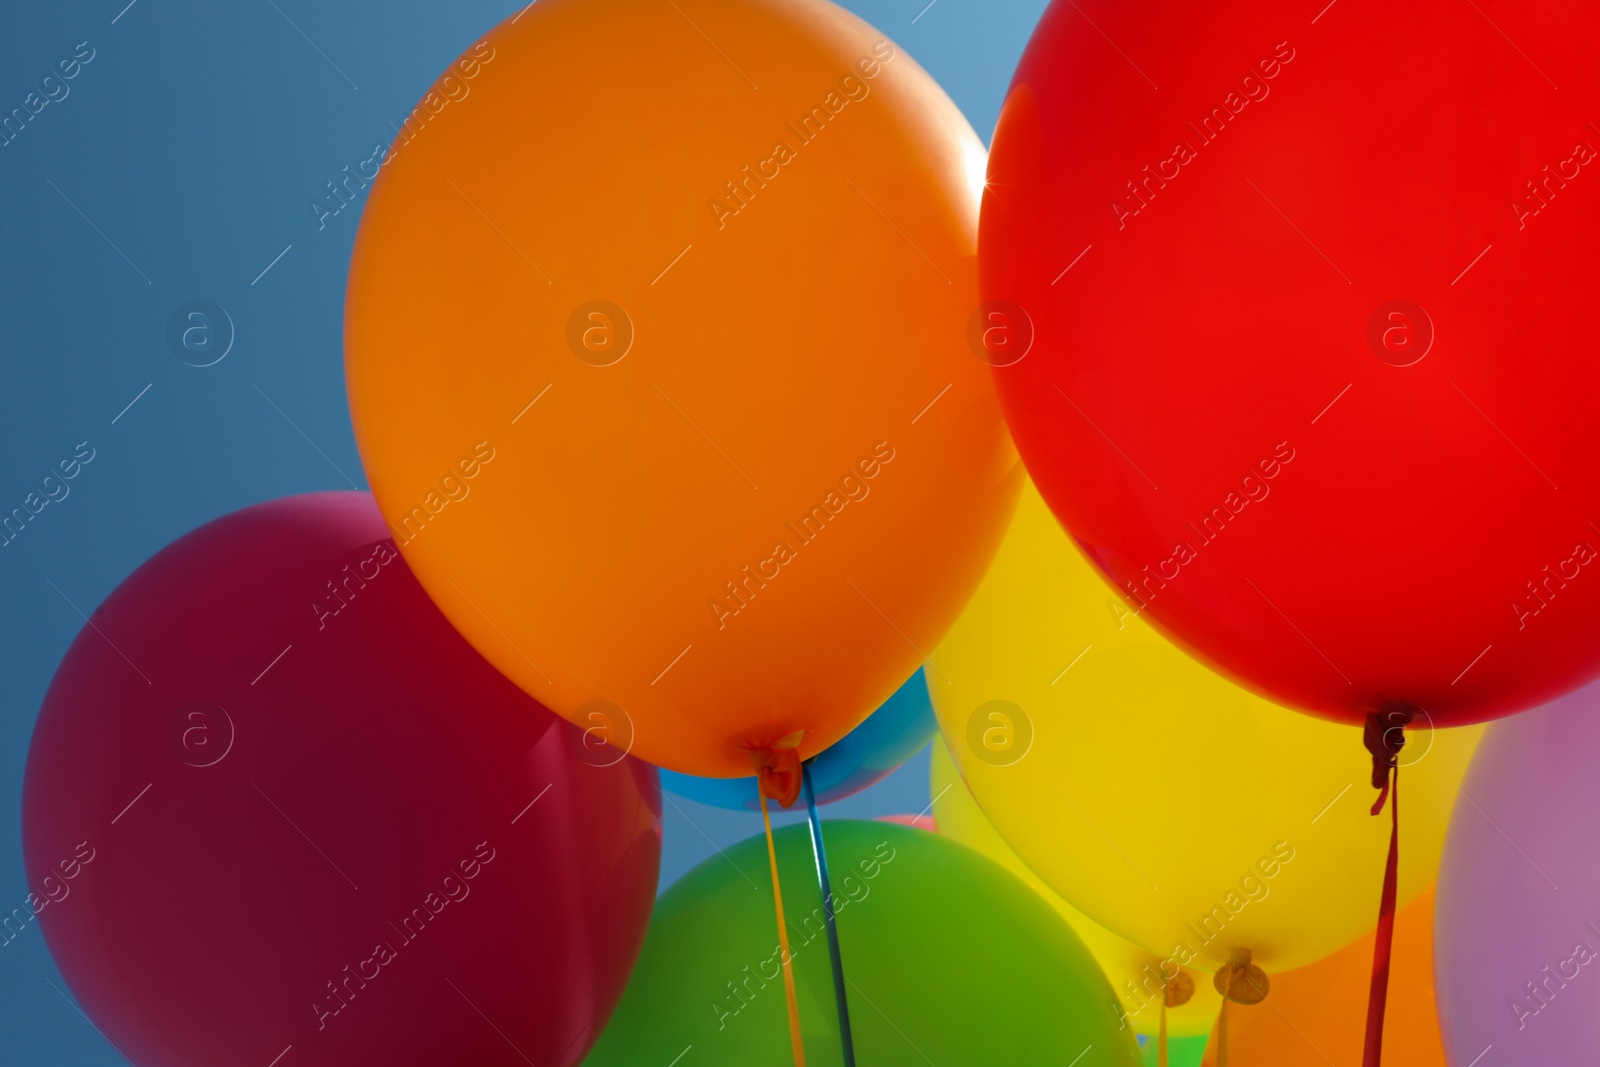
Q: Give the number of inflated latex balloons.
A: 11